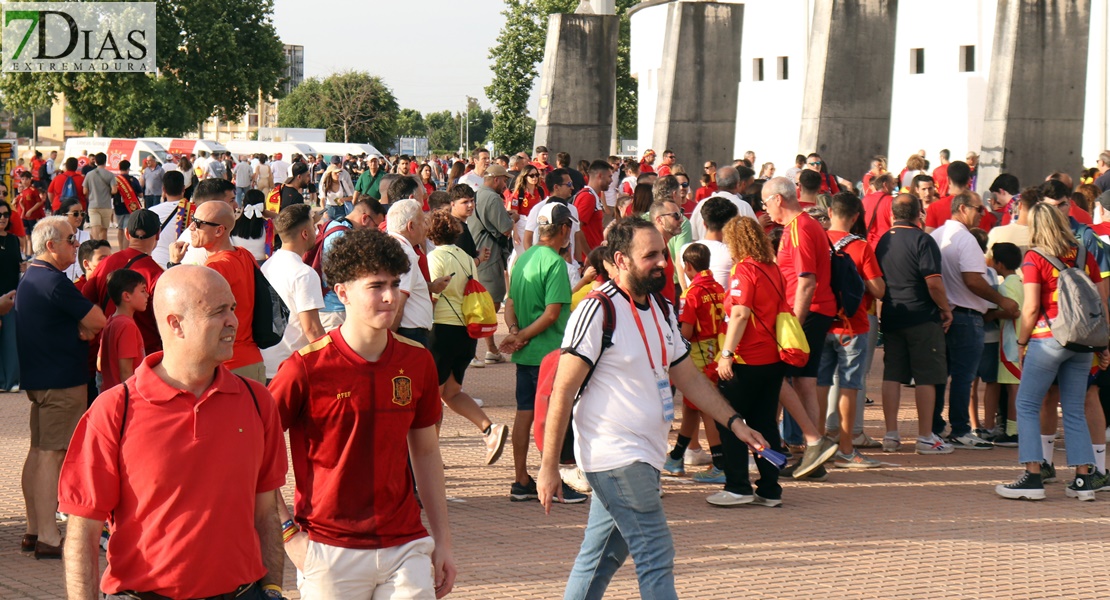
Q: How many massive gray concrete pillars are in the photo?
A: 4